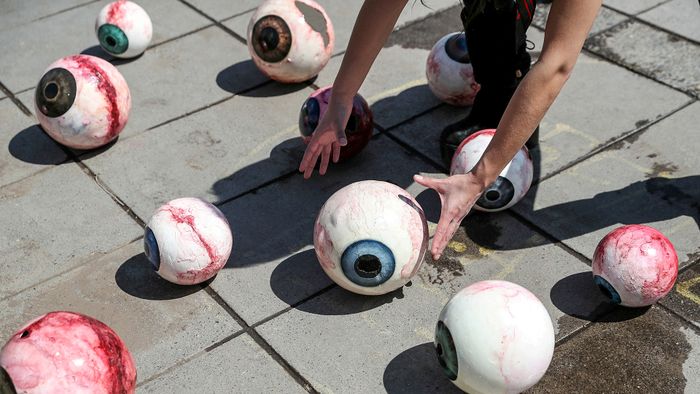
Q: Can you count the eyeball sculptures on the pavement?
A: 11